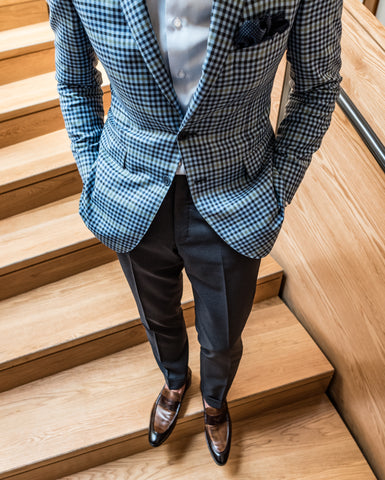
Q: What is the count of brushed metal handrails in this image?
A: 1